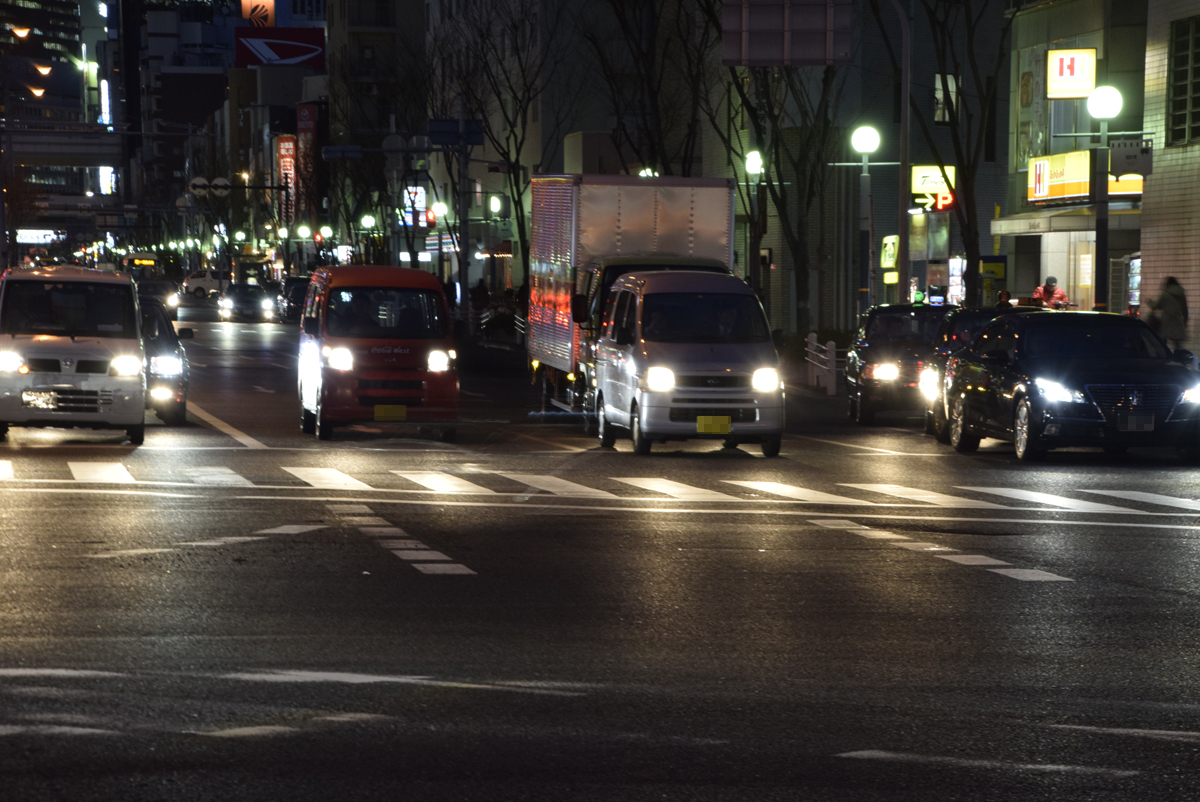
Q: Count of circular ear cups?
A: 0